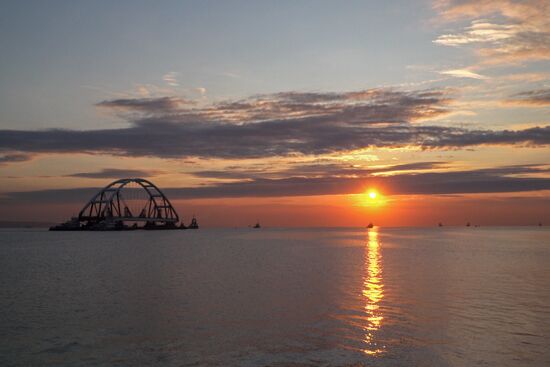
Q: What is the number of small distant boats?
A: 5